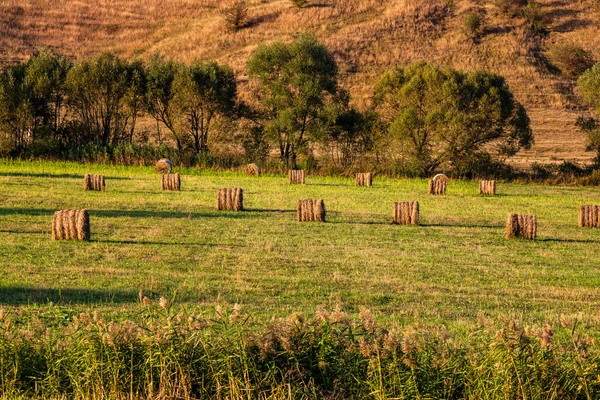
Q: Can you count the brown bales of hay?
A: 15